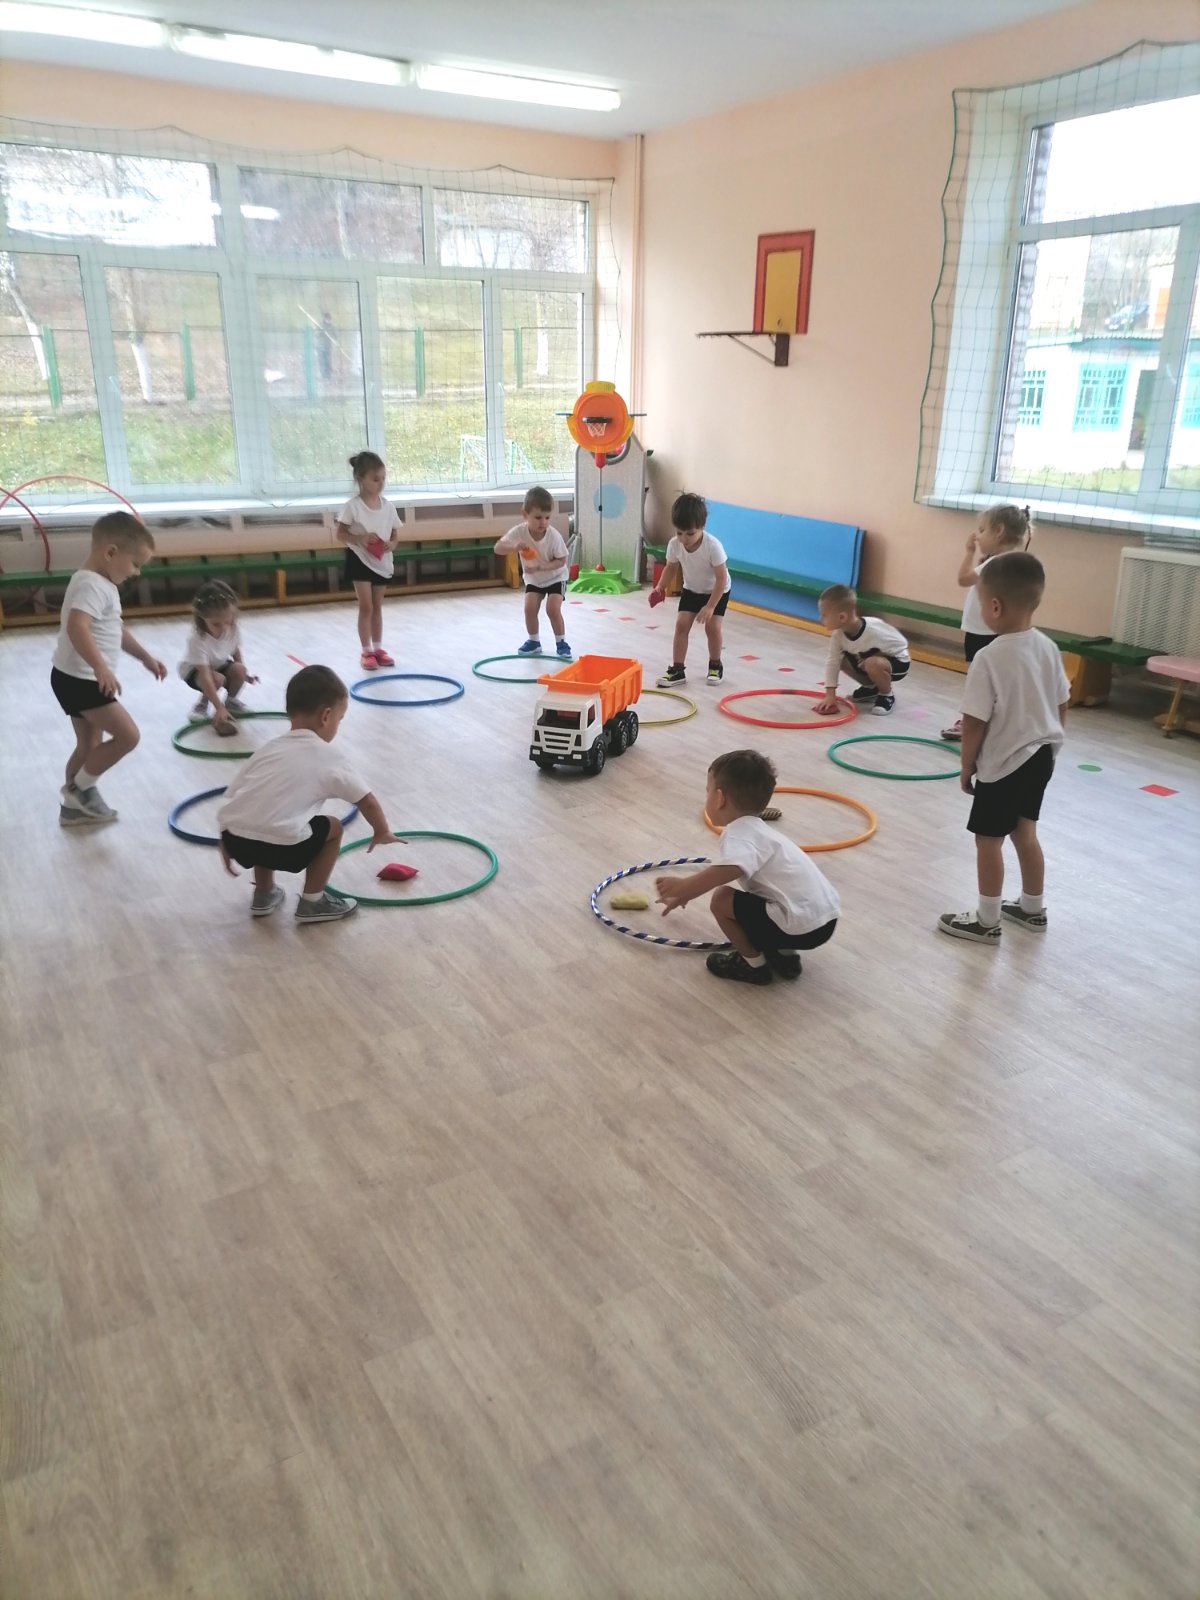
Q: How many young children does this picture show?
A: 10